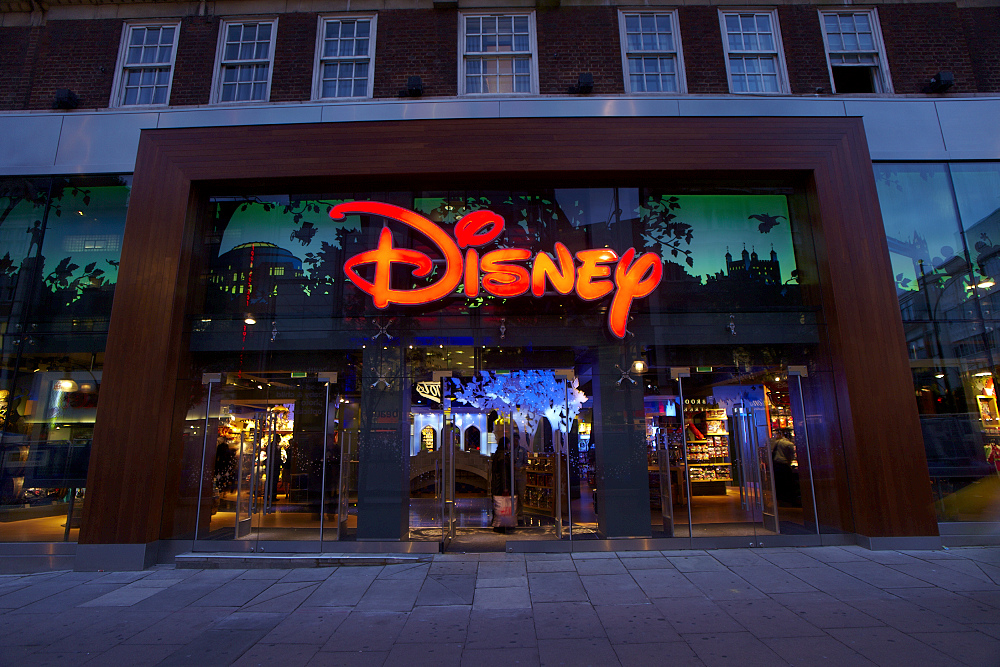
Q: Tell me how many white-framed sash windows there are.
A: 7